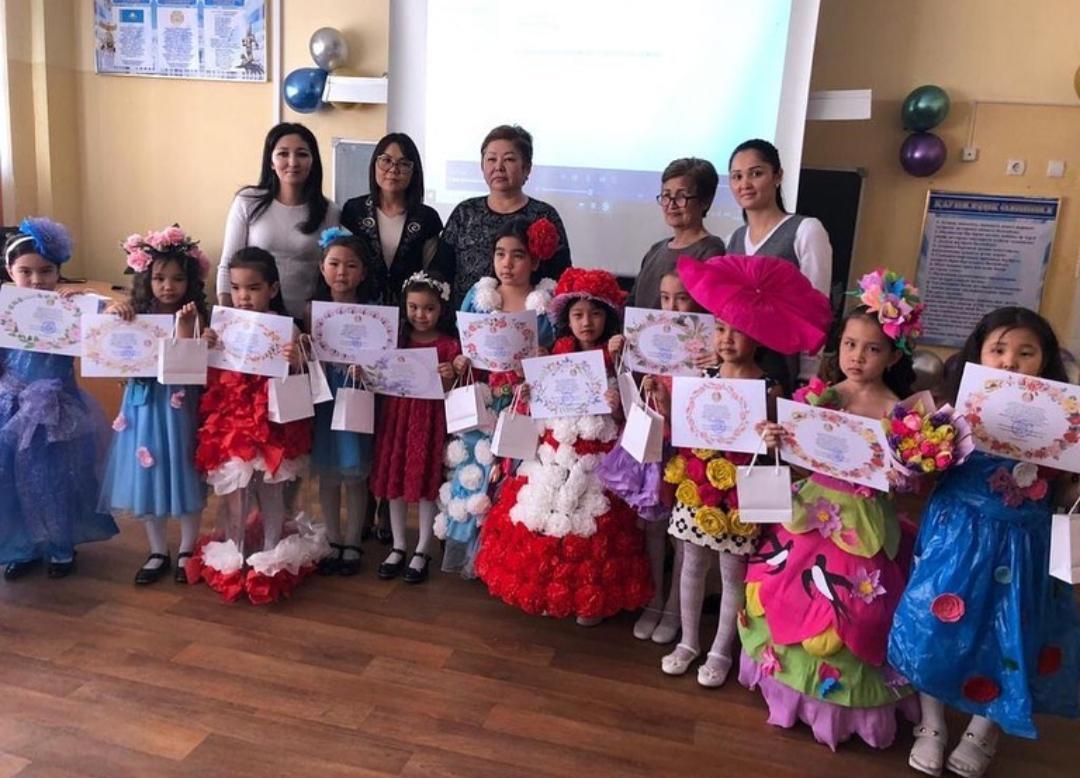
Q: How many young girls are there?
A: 11